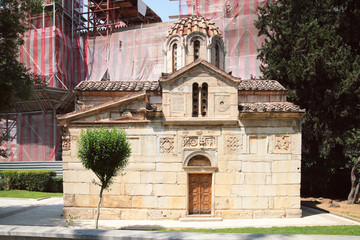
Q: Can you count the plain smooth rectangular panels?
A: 2